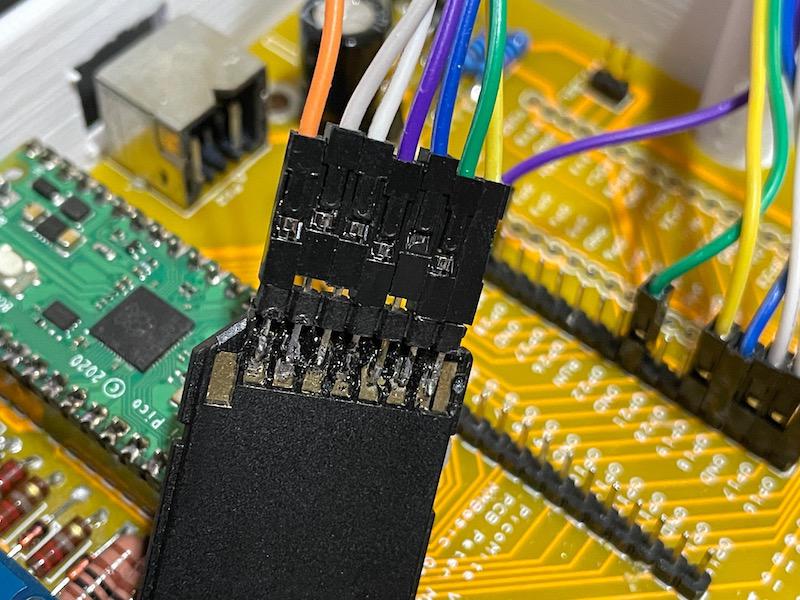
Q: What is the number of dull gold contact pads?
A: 9